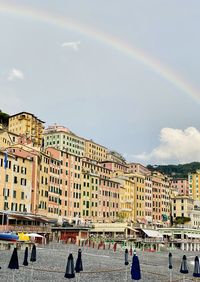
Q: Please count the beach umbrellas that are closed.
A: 10